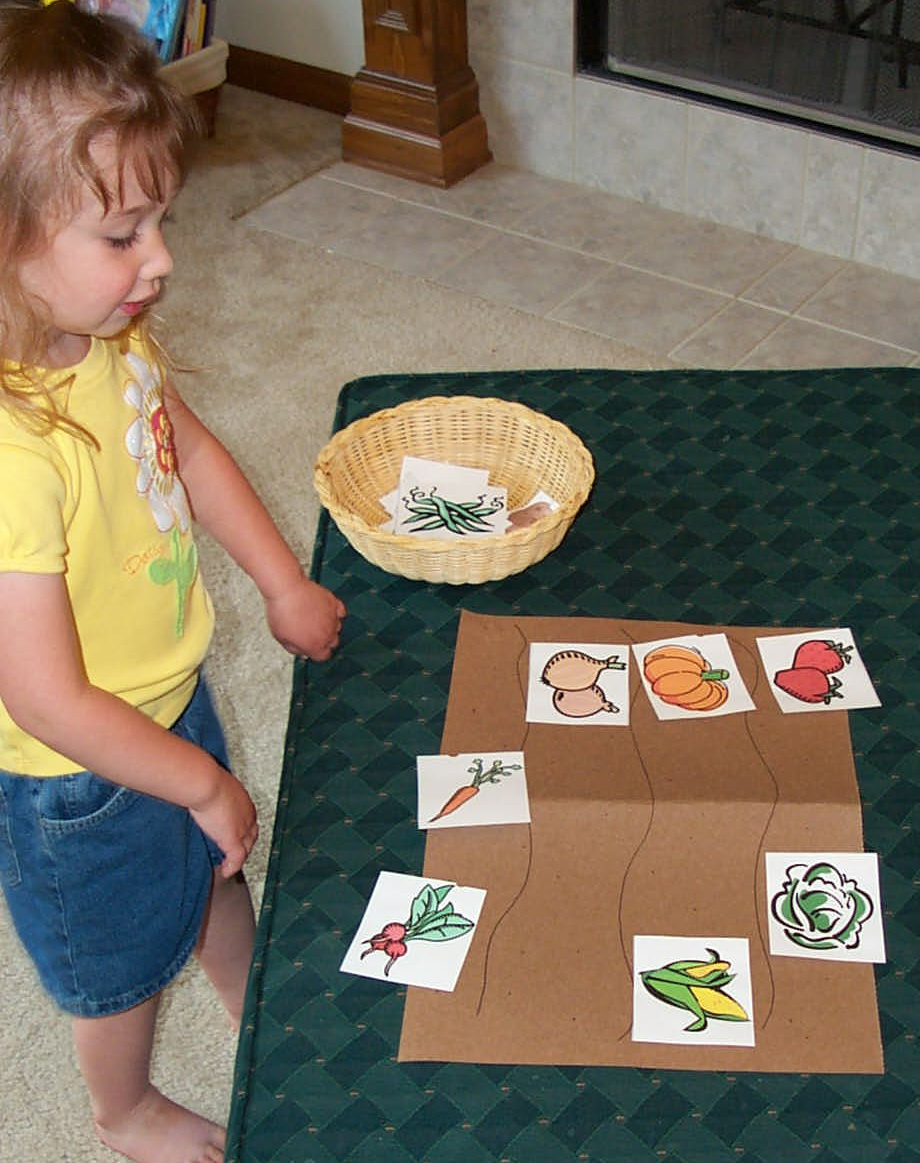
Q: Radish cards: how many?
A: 1